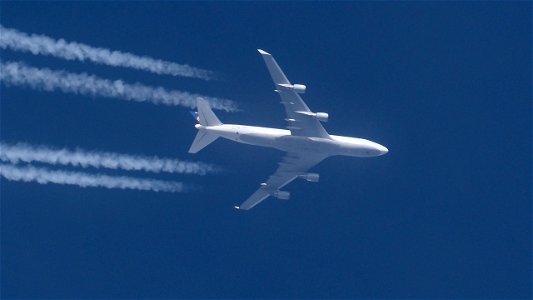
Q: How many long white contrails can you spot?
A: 4